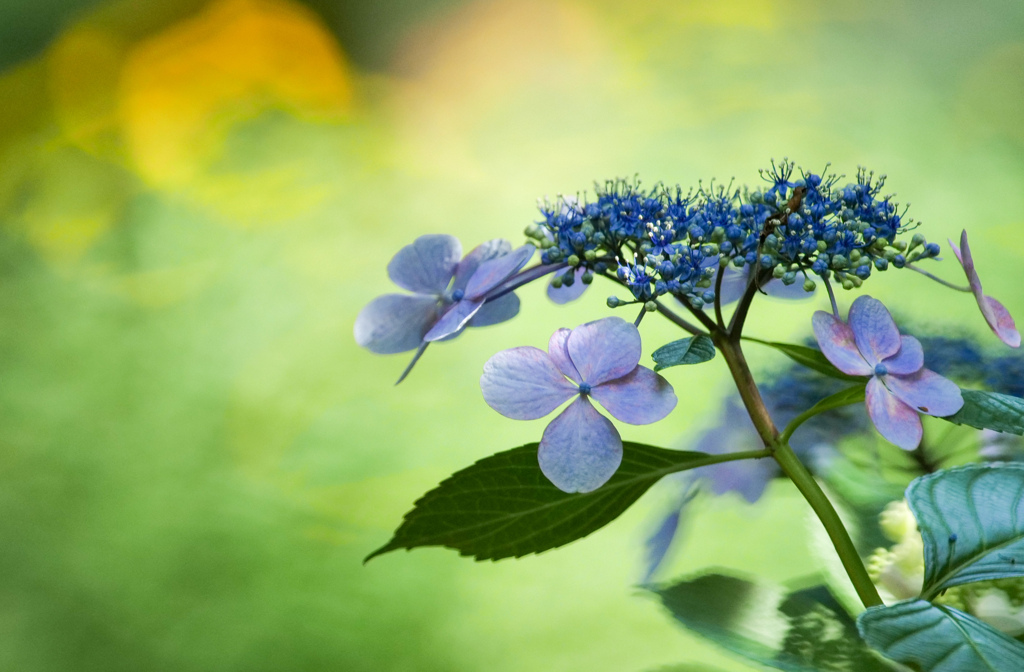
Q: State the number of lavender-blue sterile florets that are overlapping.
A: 2